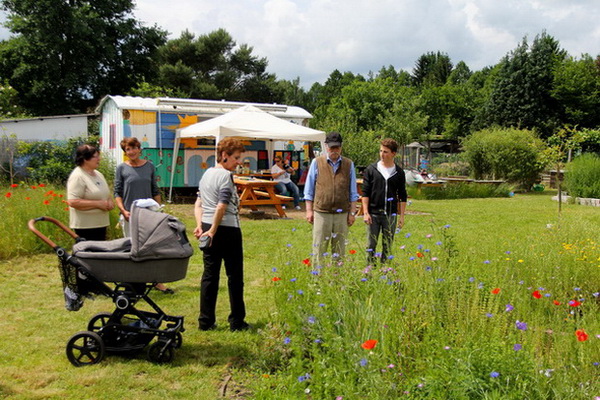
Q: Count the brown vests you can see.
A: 1